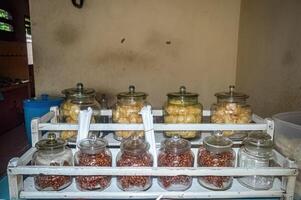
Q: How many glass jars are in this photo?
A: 10